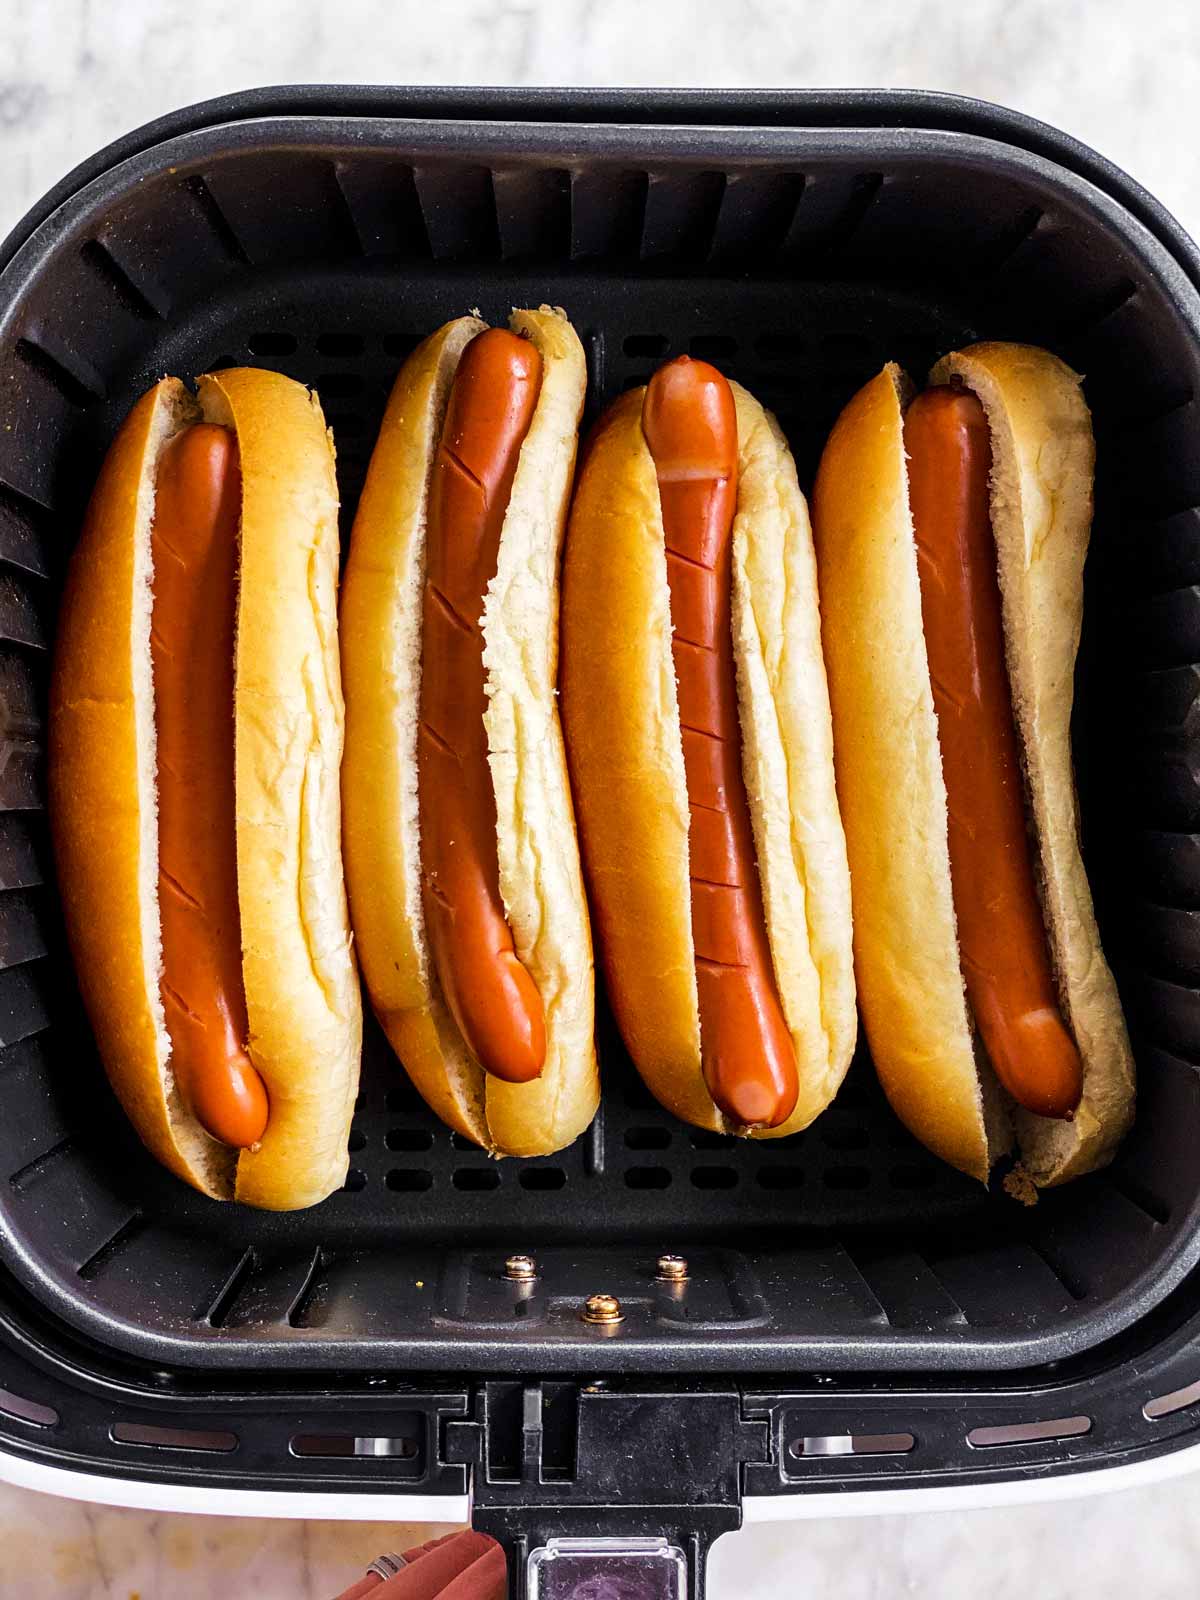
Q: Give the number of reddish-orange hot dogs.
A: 4